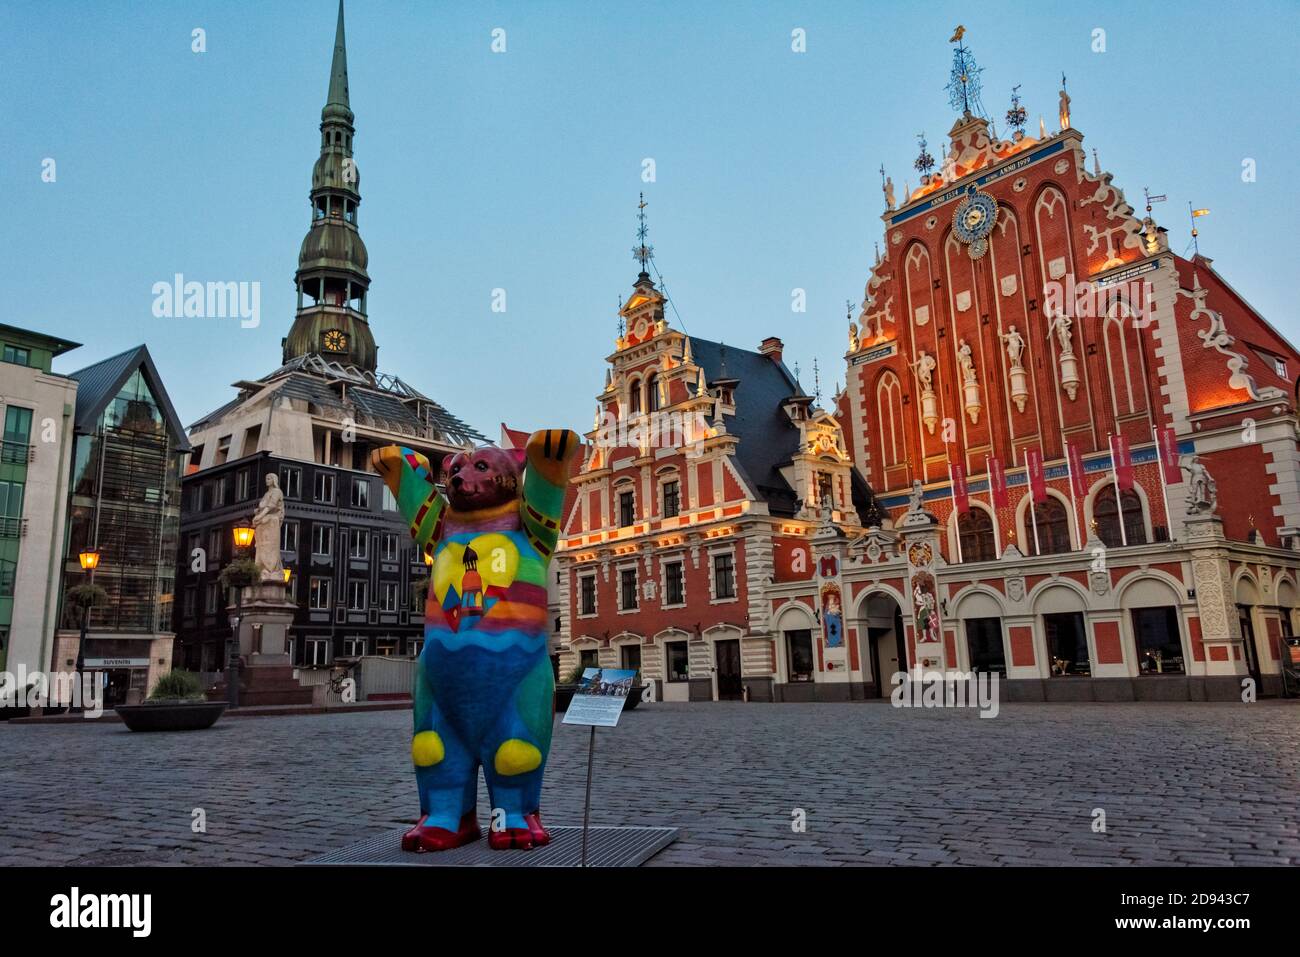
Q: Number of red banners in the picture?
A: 6